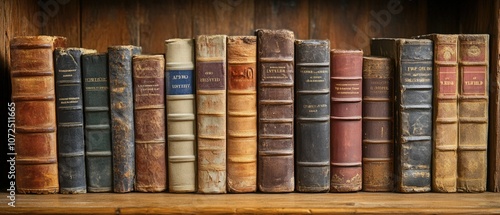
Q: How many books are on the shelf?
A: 15